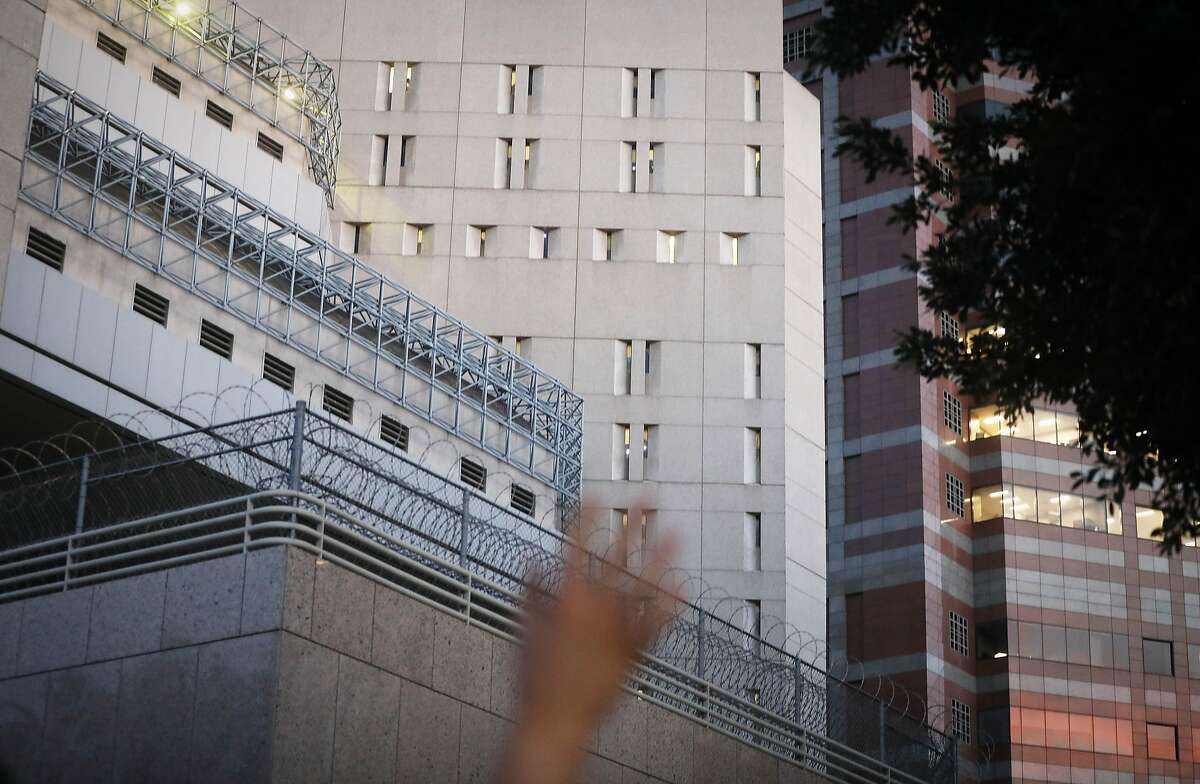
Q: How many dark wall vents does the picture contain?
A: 12